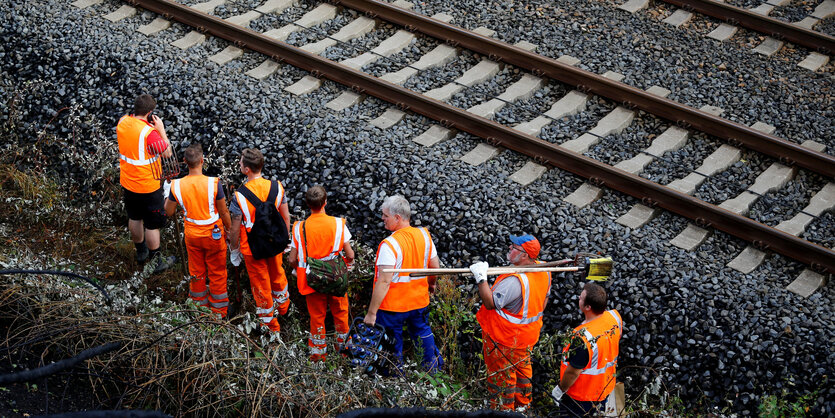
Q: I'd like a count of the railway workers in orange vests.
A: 7